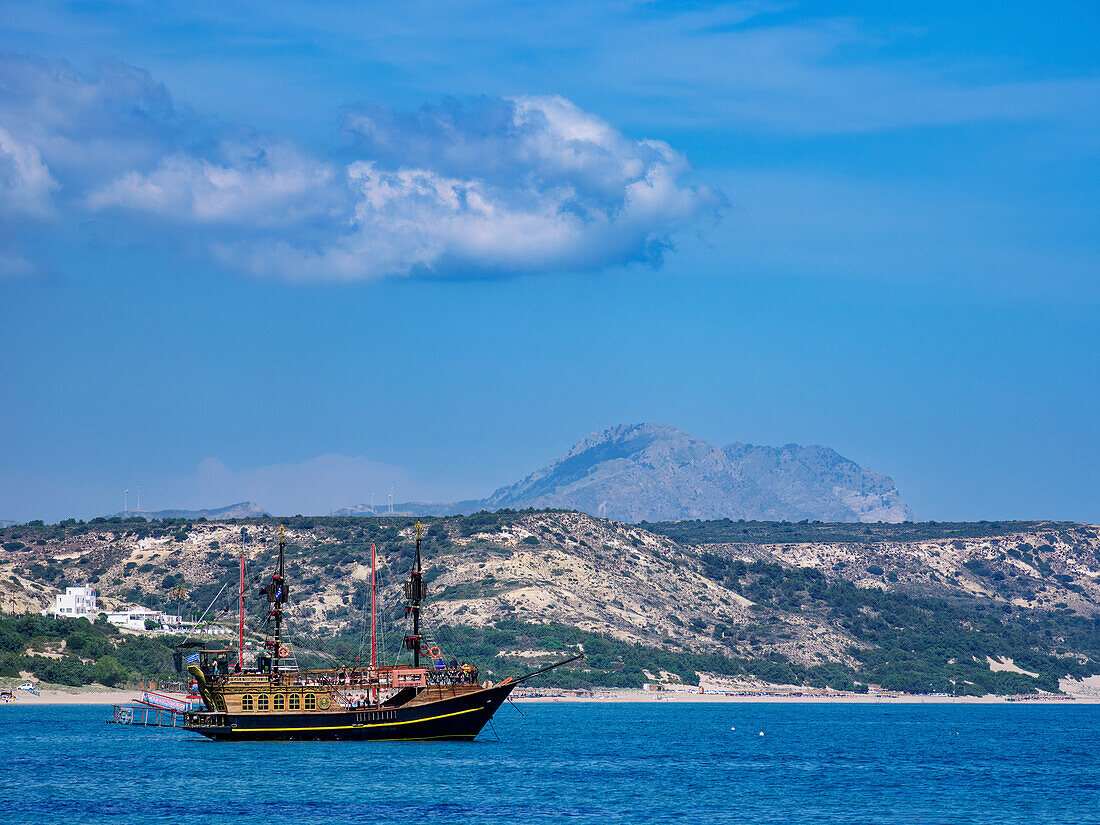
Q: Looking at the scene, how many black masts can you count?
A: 2